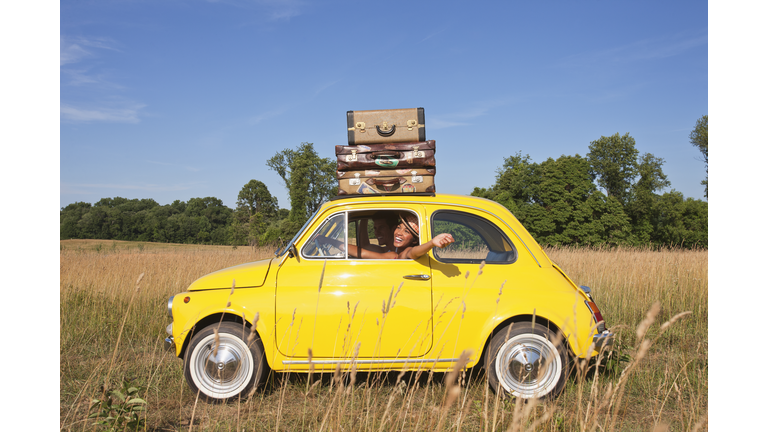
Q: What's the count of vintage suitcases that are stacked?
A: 3